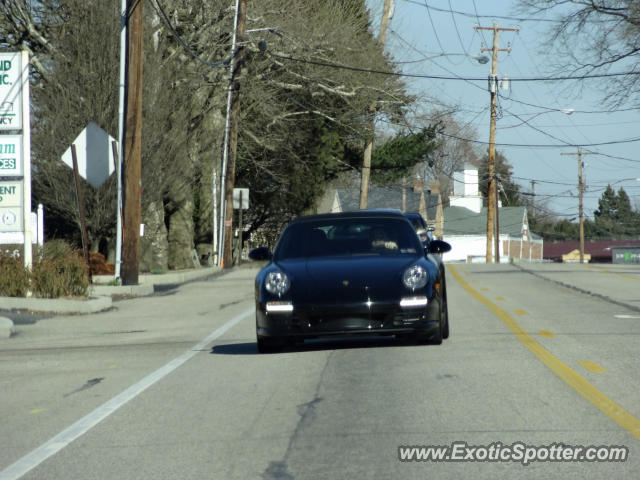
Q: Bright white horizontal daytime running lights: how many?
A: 2